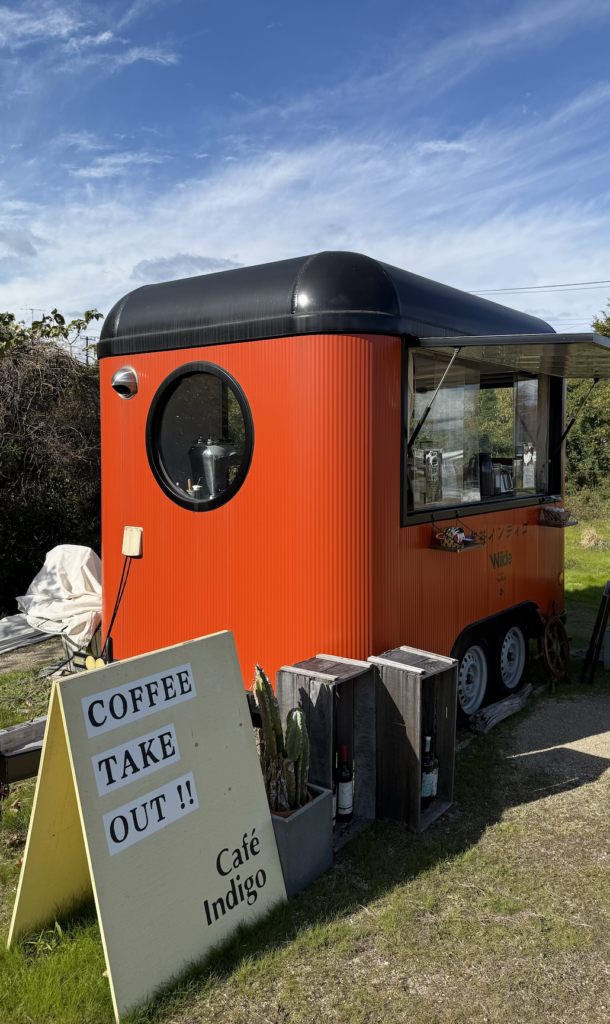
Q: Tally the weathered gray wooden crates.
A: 2